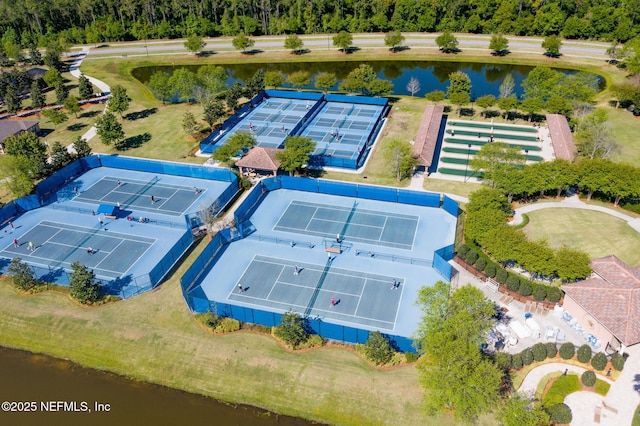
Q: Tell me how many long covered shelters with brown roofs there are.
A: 2